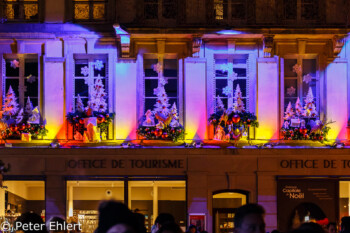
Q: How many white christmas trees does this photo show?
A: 11